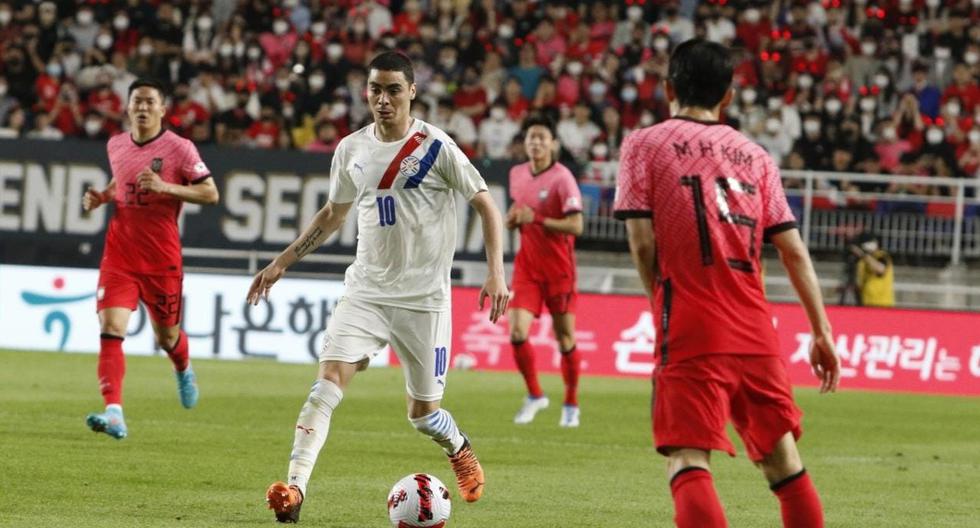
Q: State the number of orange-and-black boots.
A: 2